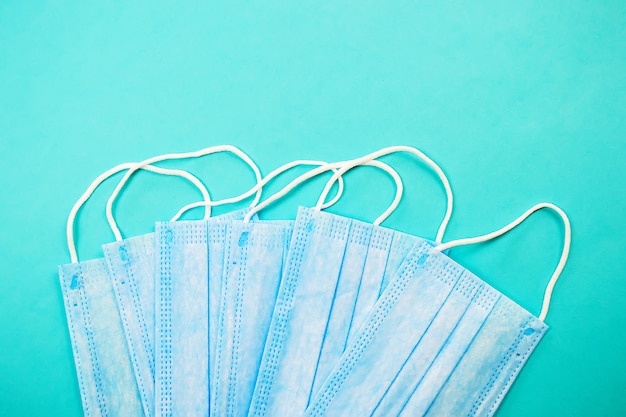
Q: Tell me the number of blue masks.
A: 6